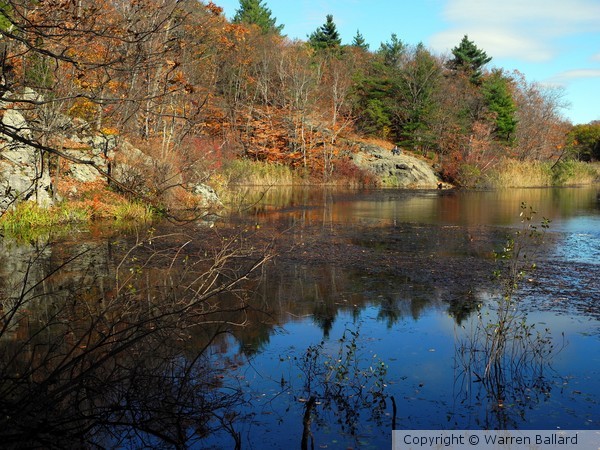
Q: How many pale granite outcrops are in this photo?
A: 2